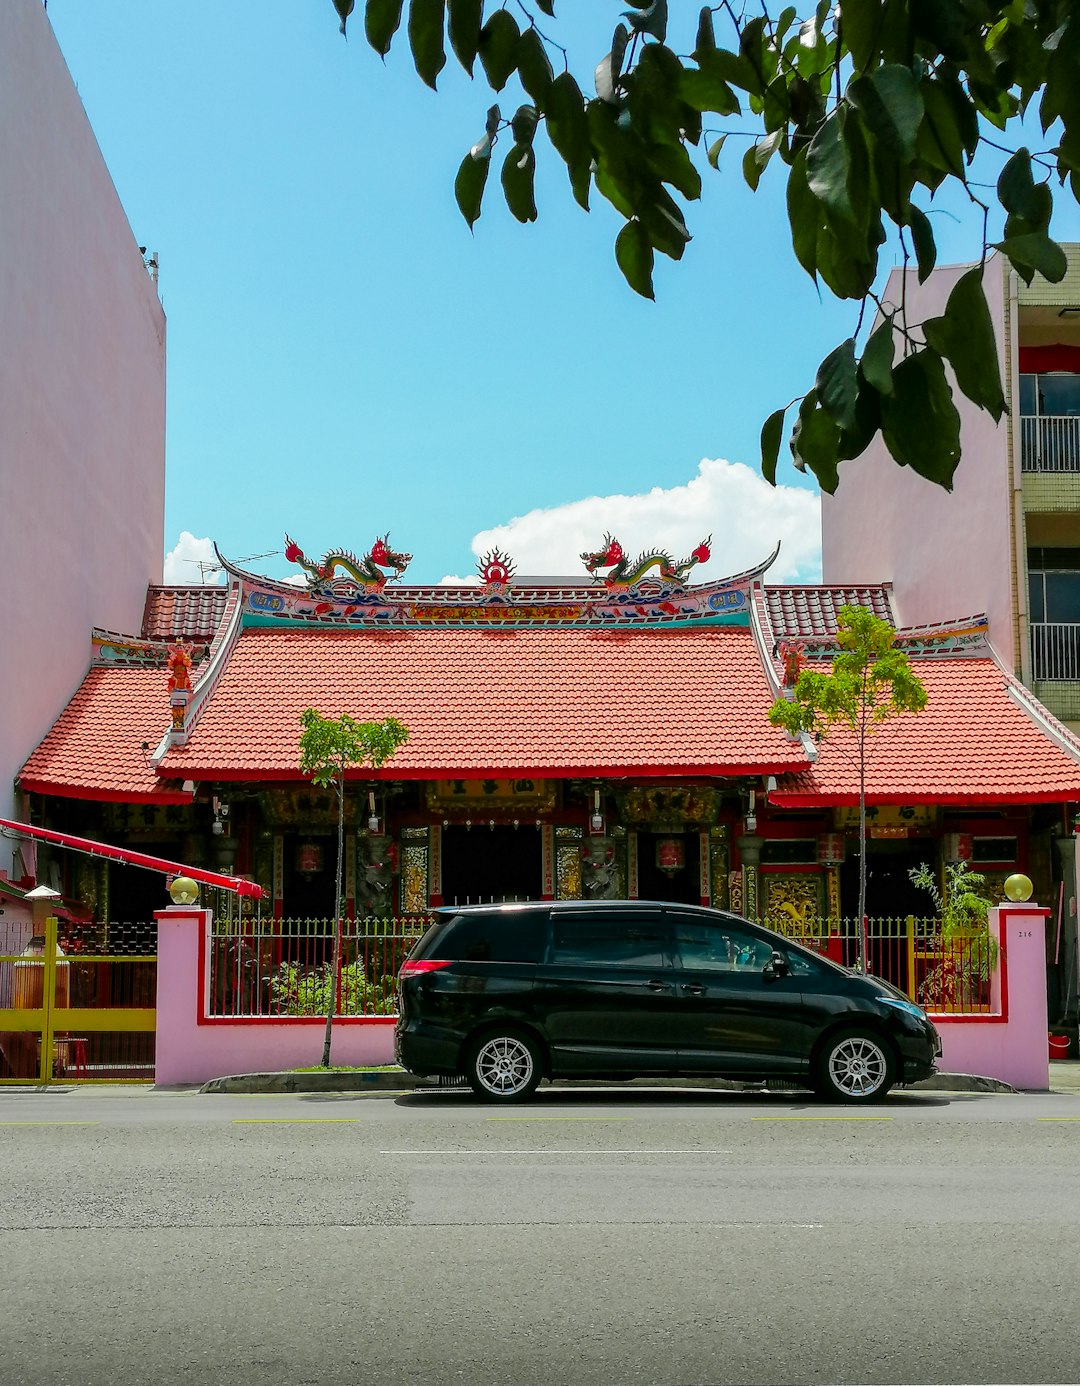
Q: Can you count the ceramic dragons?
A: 2